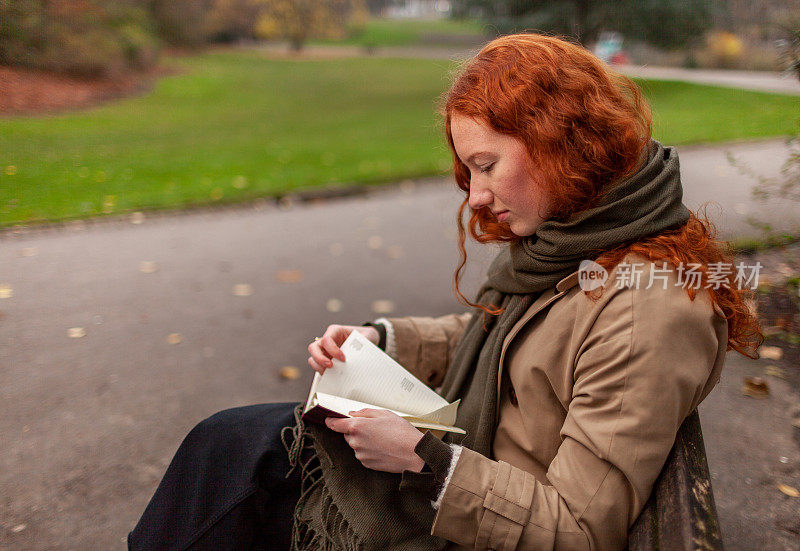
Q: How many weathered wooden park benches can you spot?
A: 1